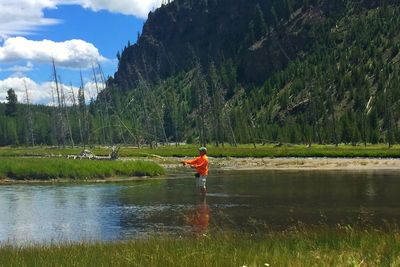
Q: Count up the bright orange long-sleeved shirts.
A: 1